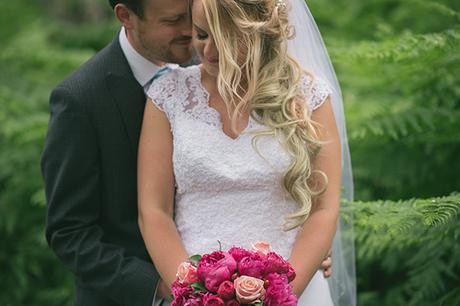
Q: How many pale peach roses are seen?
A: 3